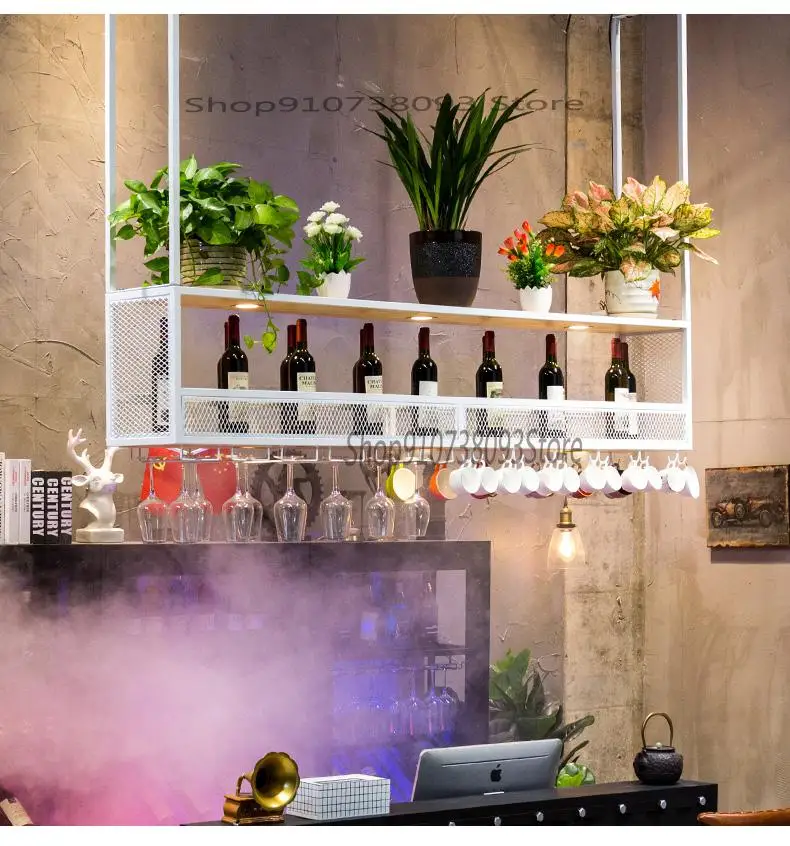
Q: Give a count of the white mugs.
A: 12